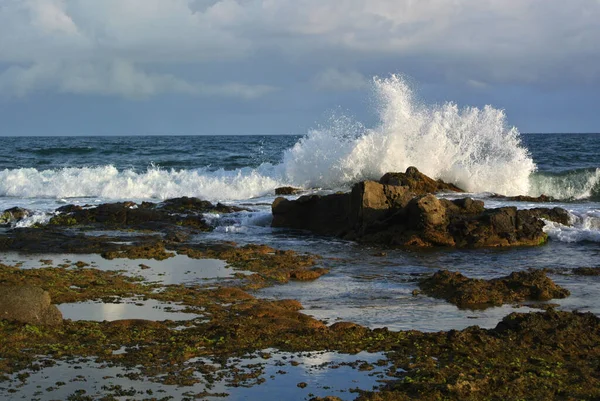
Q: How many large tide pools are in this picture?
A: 3